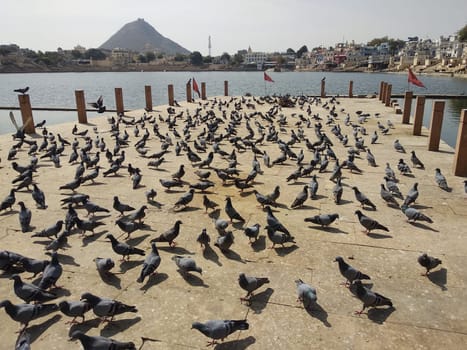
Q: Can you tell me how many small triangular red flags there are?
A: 3